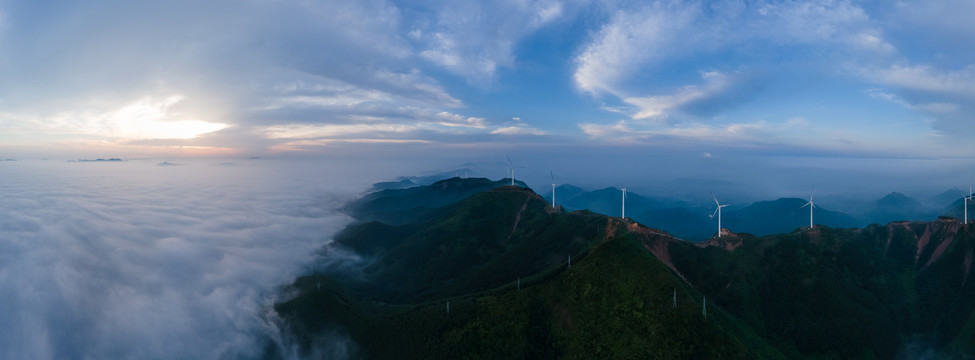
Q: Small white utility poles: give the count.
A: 6